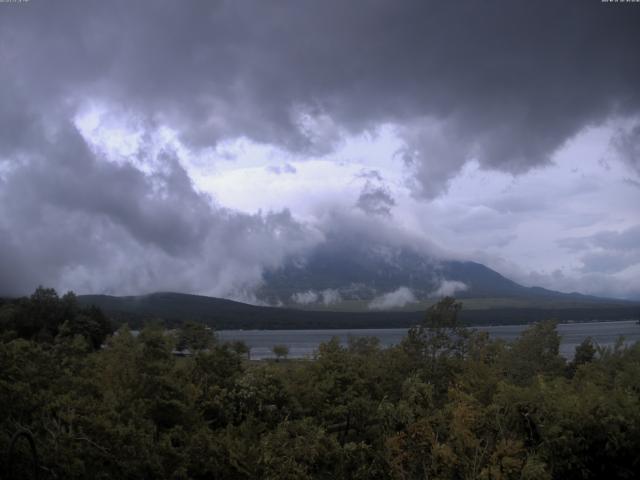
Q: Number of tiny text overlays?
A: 2